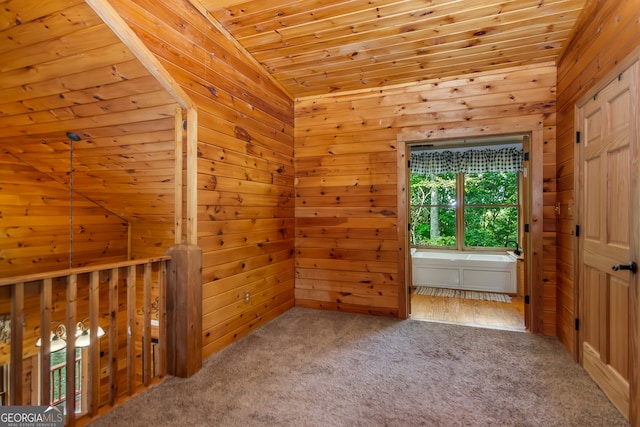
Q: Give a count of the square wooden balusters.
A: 8